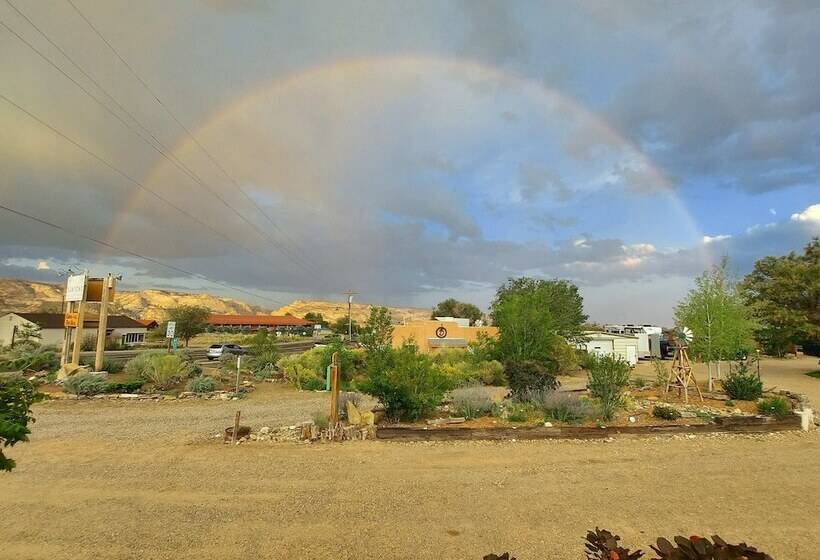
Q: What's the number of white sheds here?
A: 1